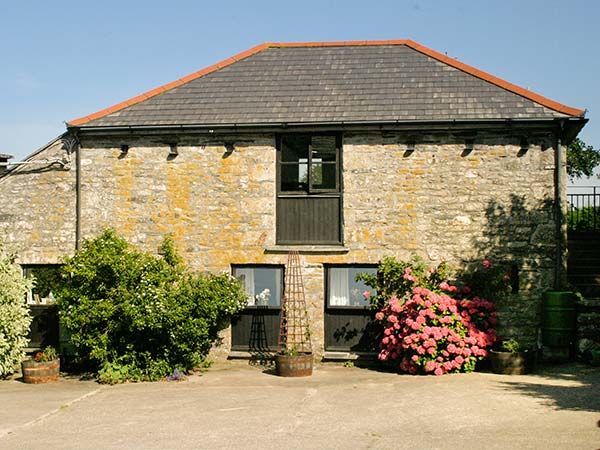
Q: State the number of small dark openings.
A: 6